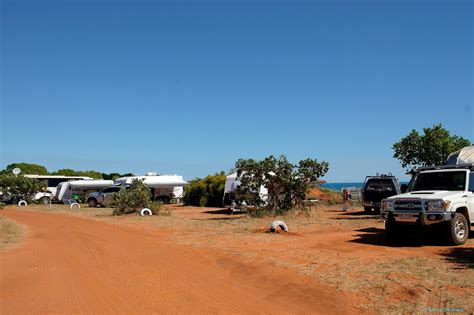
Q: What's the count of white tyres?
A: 4